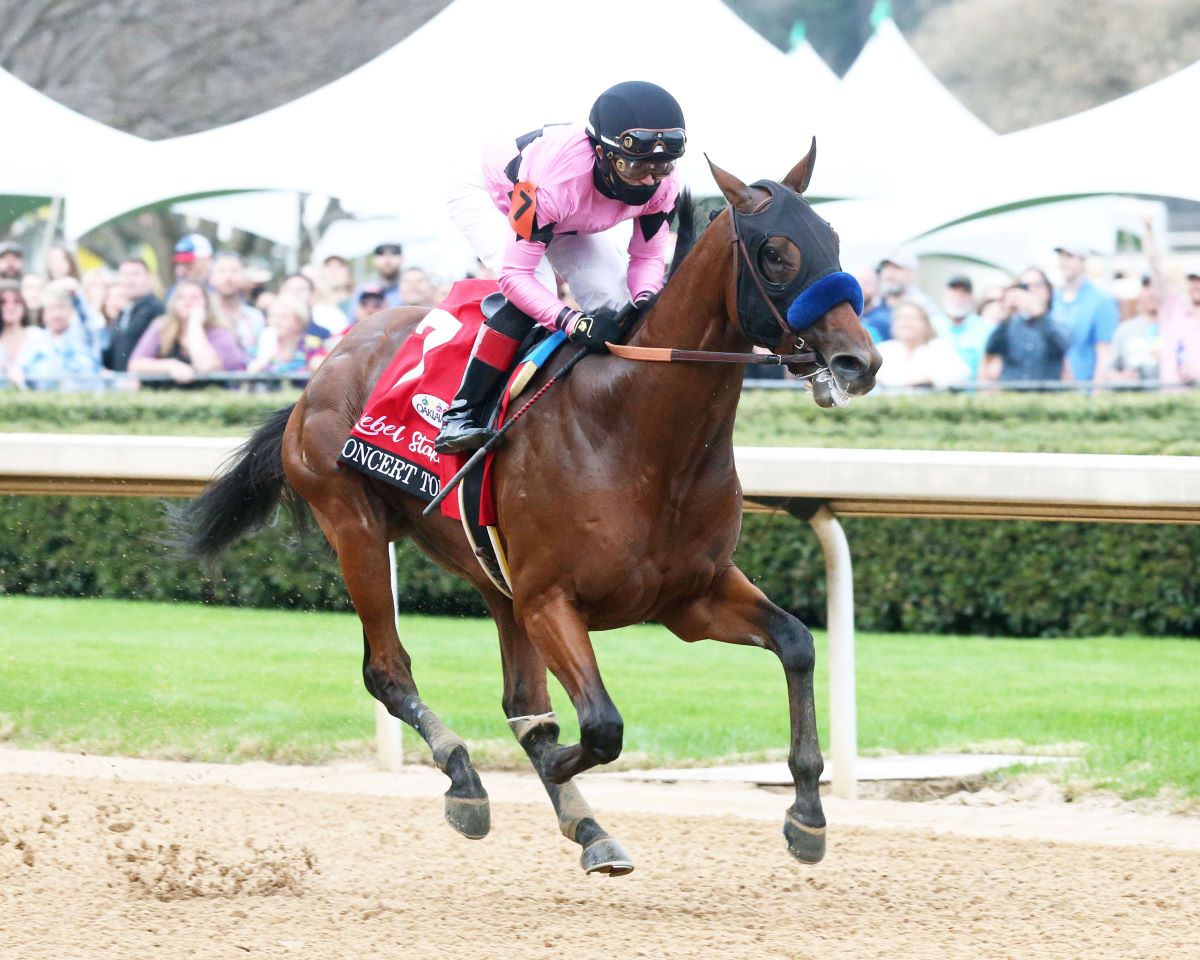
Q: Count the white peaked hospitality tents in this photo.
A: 5